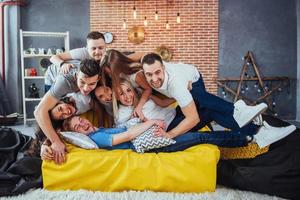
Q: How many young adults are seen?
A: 8